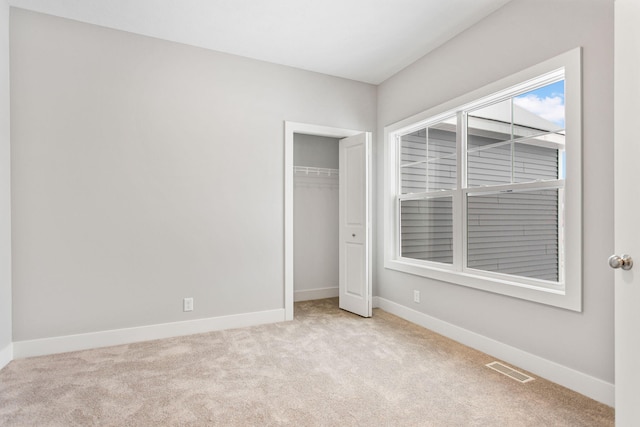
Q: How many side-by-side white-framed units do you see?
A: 2